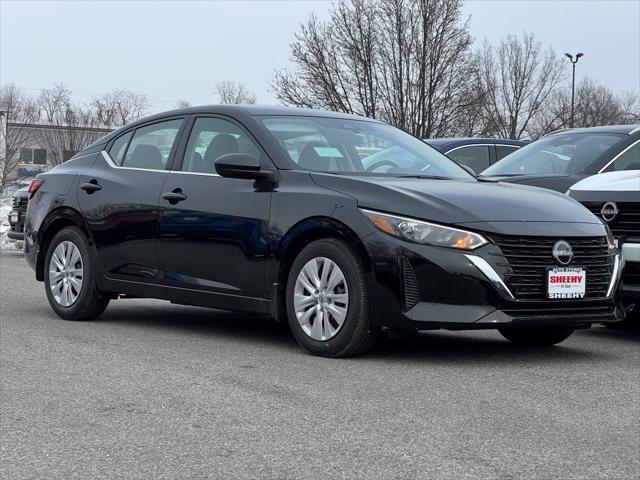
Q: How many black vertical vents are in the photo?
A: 1